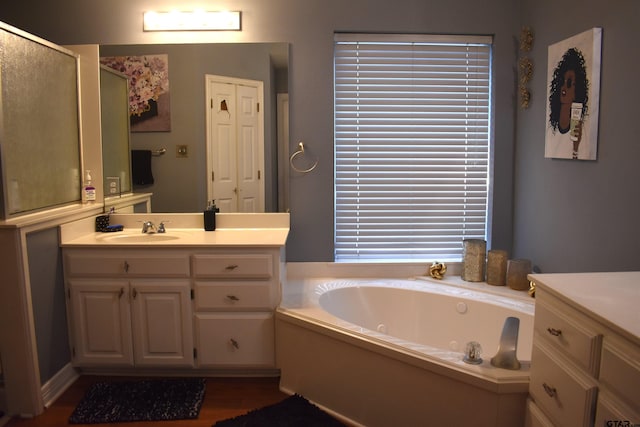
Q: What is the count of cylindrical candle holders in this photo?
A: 3